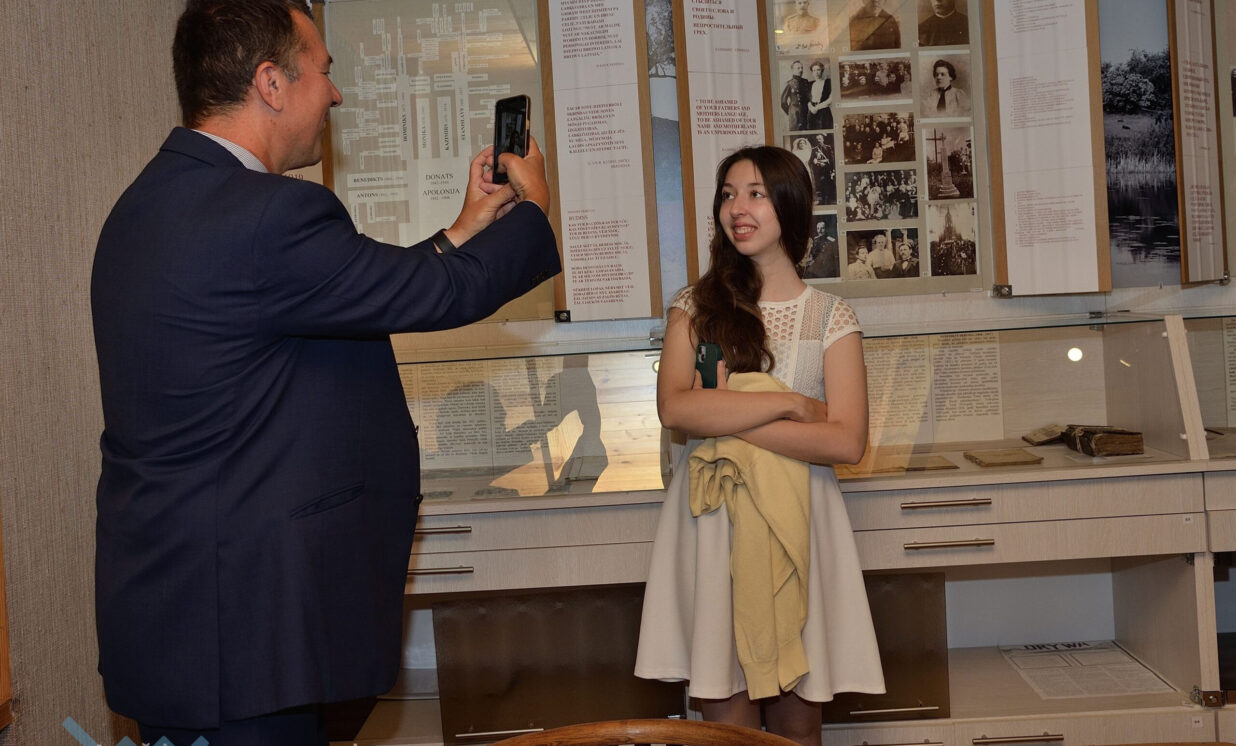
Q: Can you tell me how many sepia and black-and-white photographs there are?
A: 13